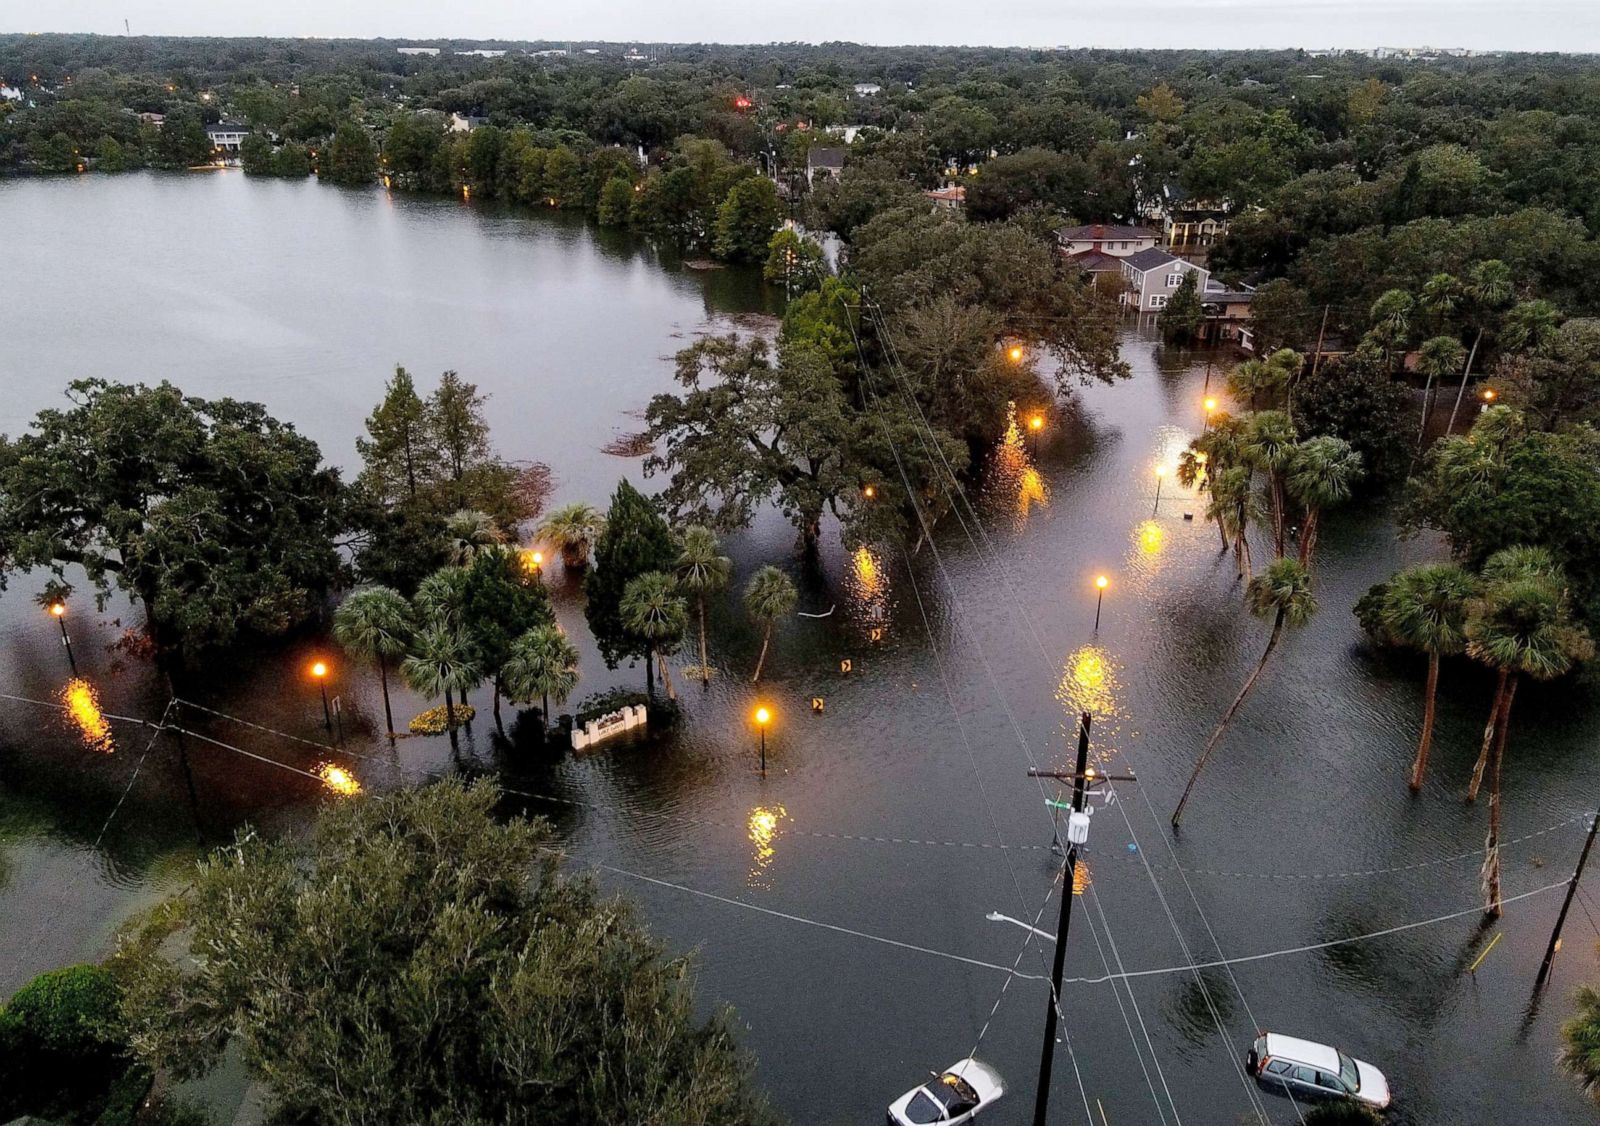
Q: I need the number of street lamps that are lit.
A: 12